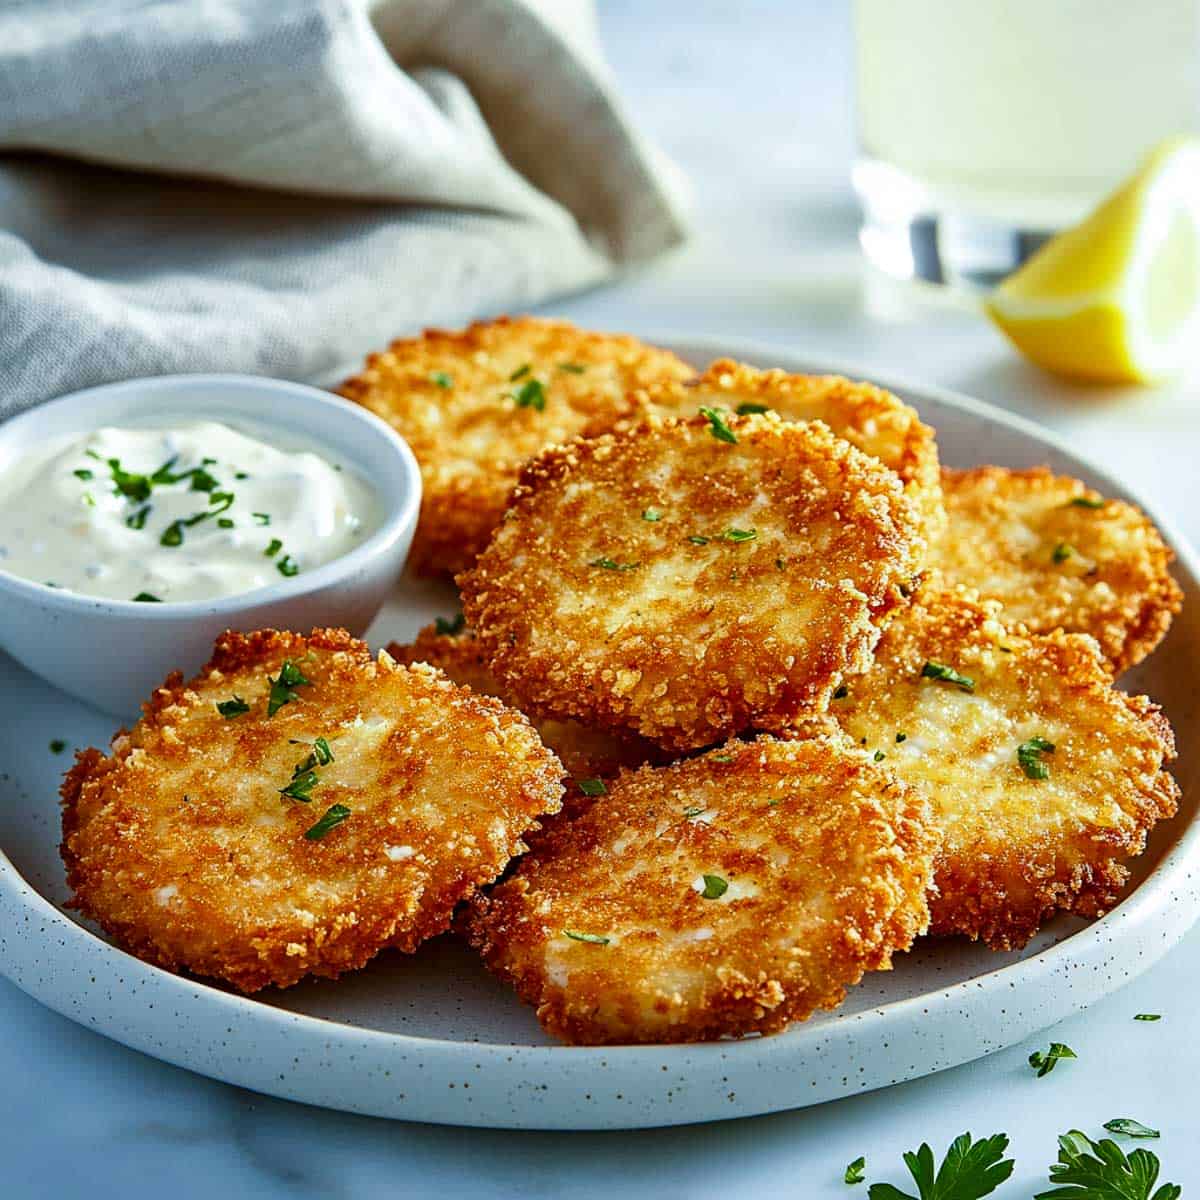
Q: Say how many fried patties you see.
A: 8